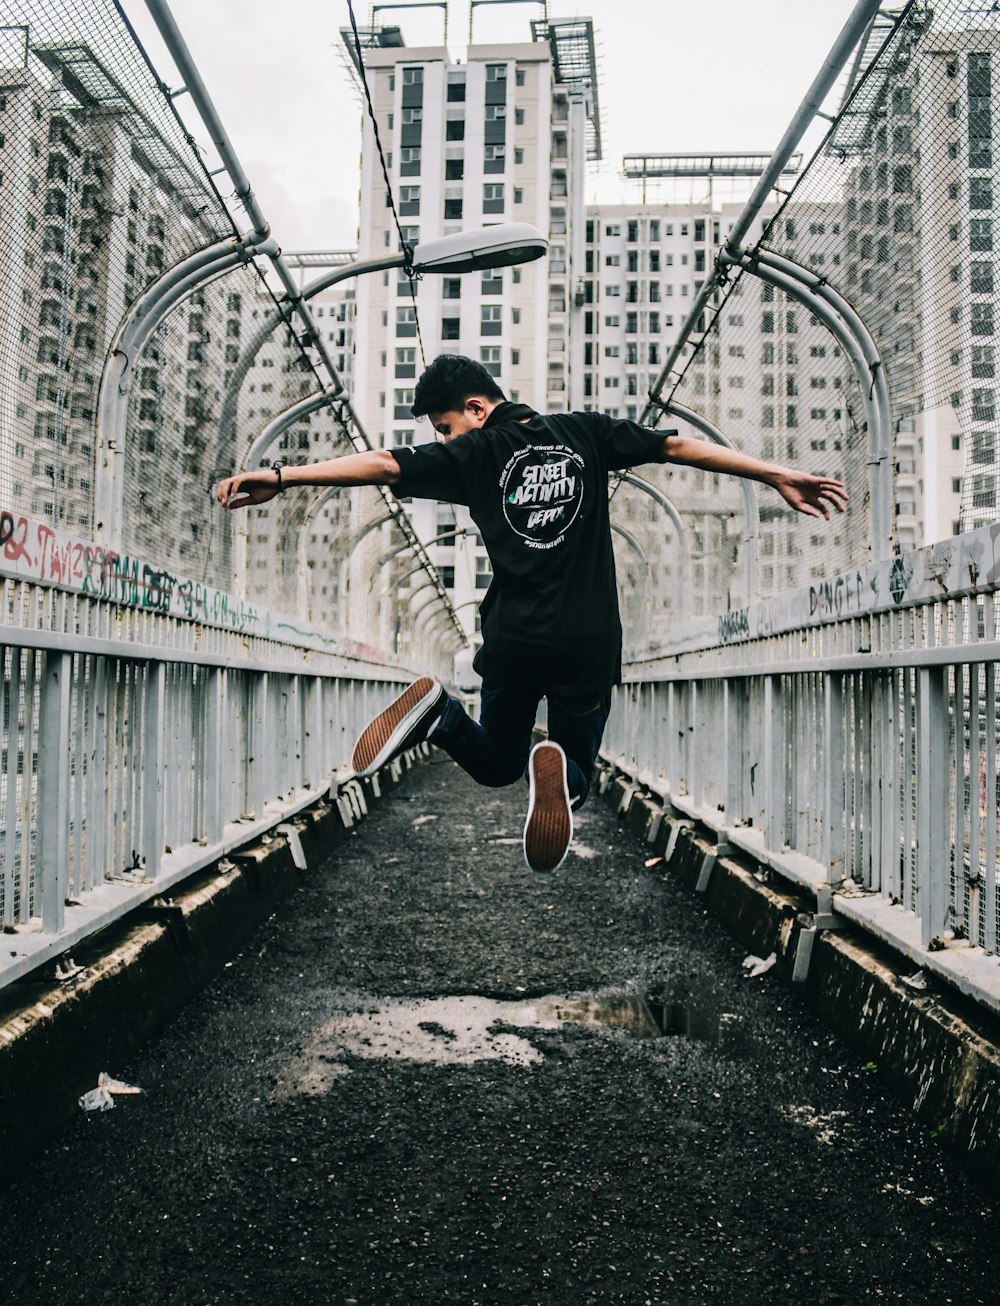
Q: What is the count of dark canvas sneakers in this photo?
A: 2